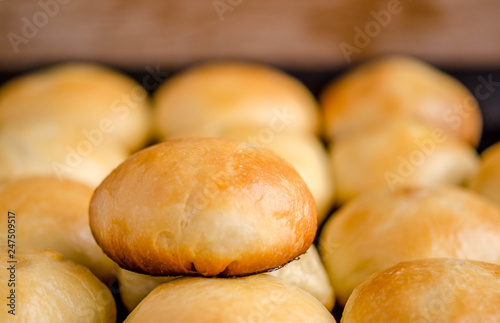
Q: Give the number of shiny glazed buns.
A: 14